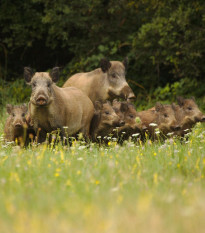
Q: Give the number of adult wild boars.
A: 2